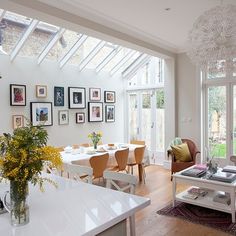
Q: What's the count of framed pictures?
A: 12